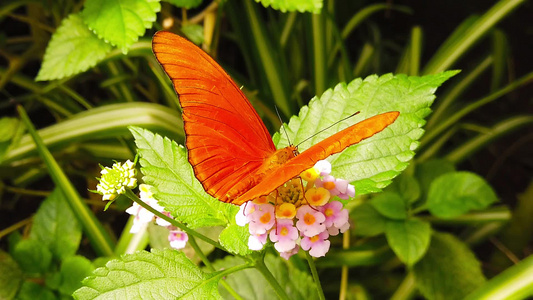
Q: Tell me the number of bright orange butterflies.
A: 1